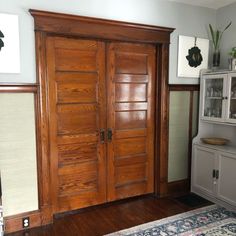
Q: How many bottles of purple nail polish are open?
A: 0